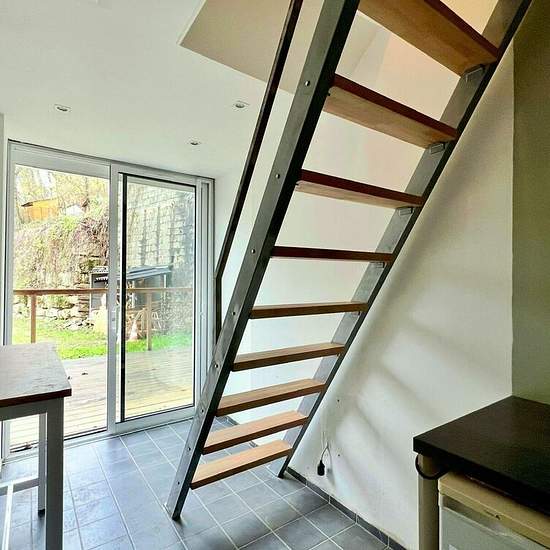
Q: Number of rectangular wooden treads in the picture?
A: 9